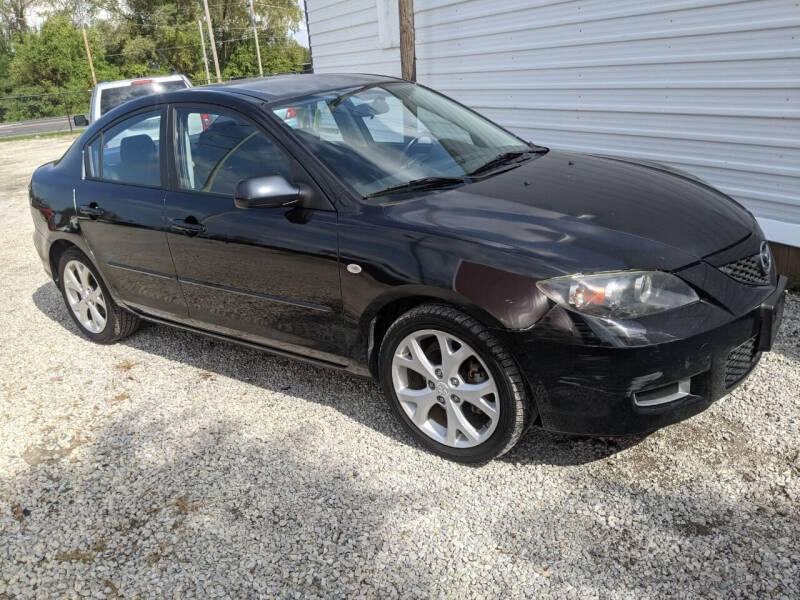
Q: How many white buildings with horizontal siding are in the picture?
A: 1